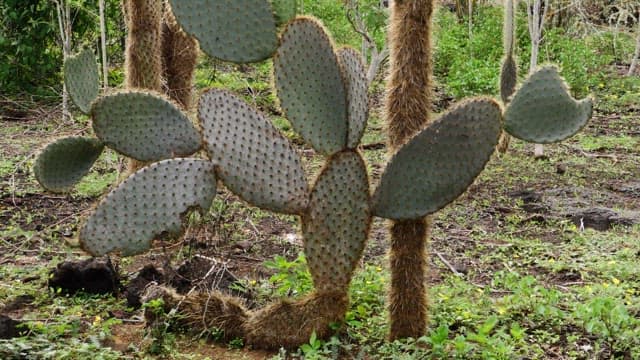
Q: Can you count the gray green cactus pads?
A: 12